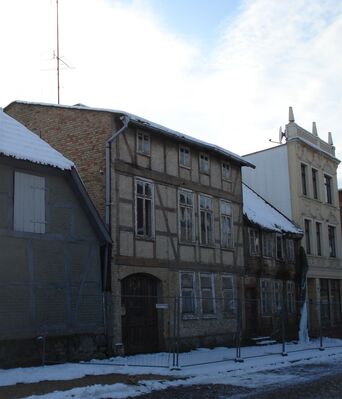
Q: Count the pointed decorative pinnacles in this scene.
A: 3